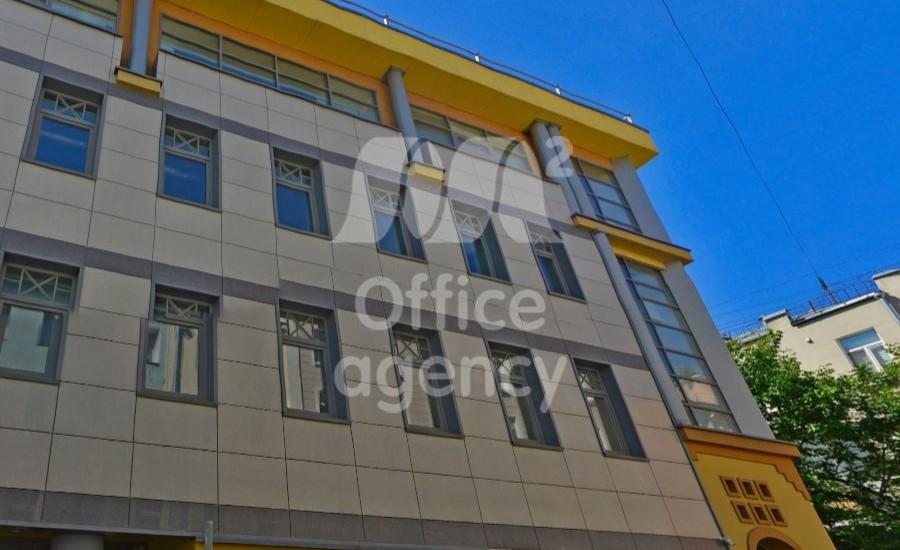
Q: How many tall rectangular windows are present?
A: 12